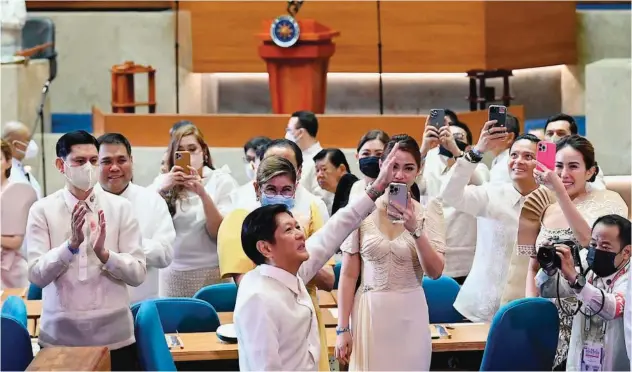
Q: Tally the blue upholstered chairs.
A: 9